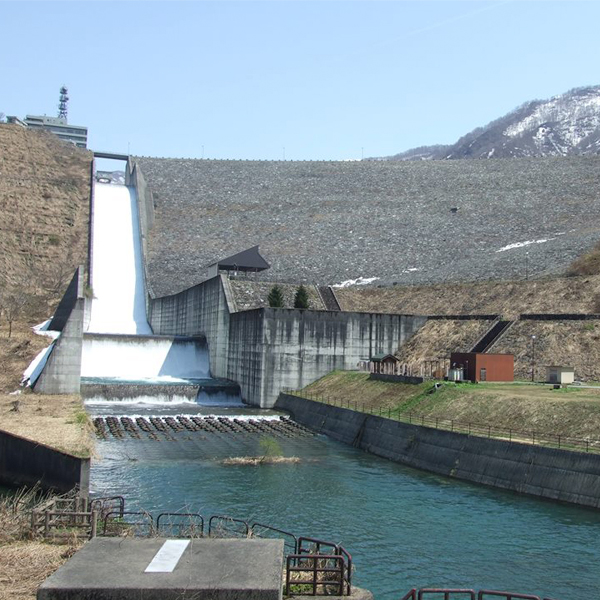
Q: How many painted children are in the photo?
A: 0